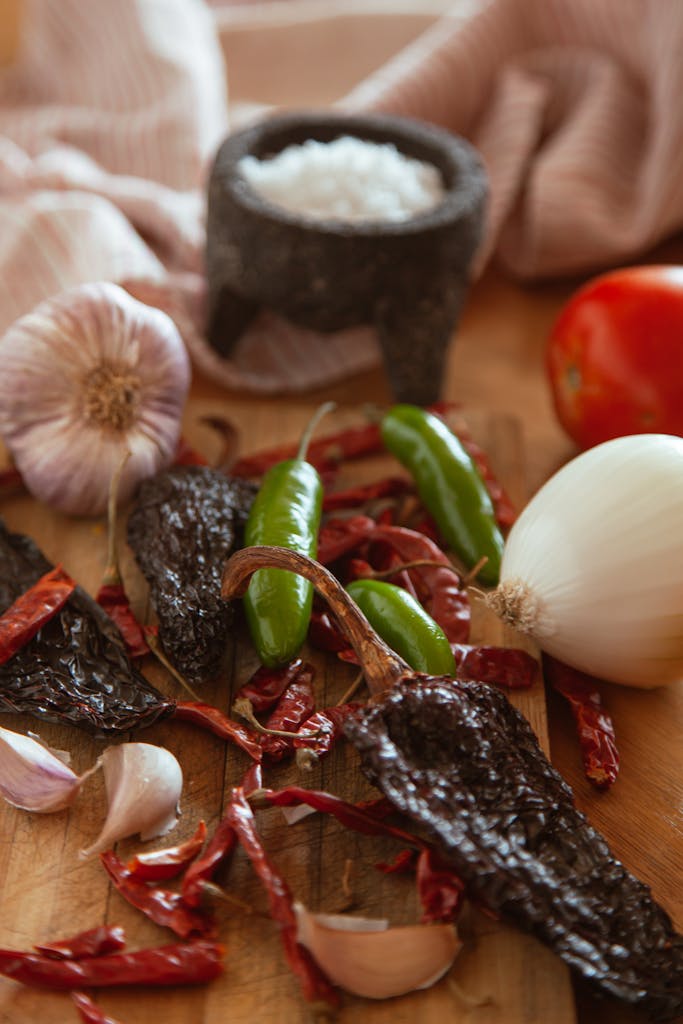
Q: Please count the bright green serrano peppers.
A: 3